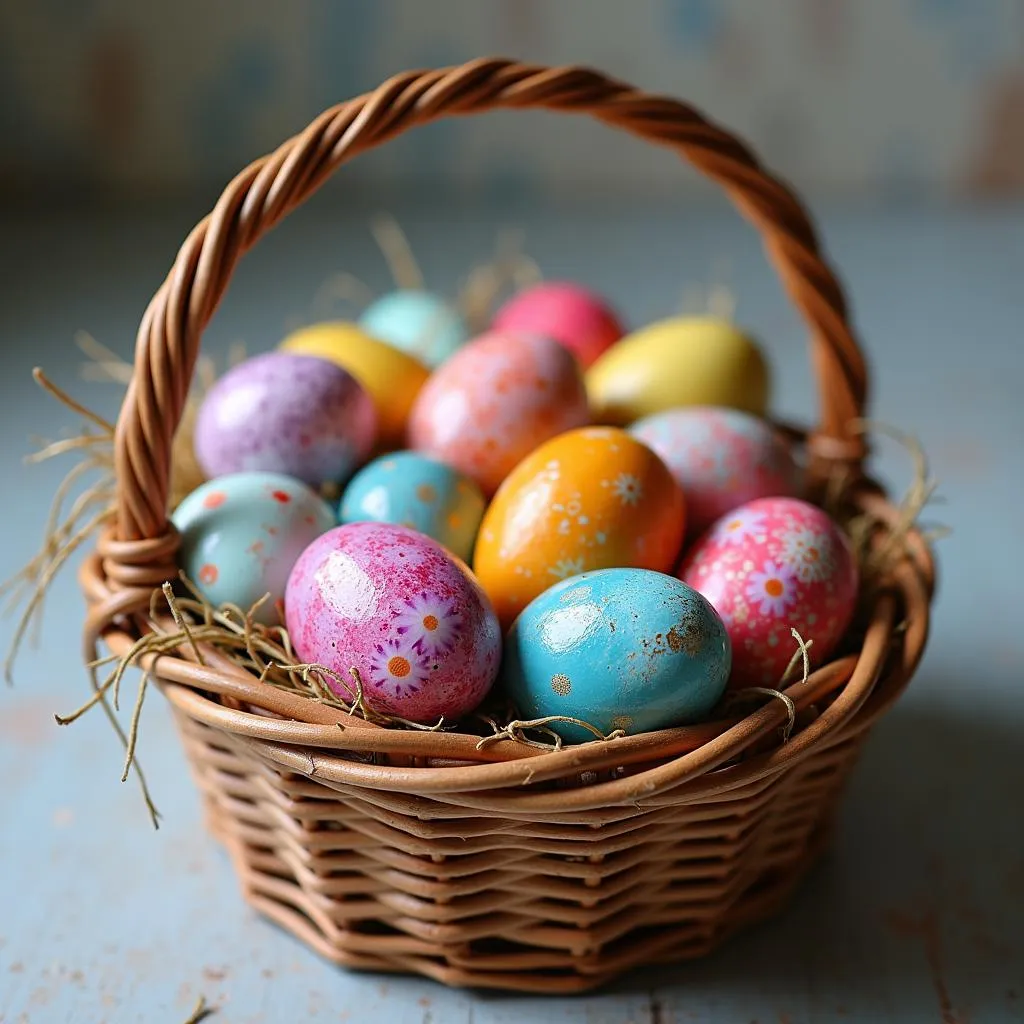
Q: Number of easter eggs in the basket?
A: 13